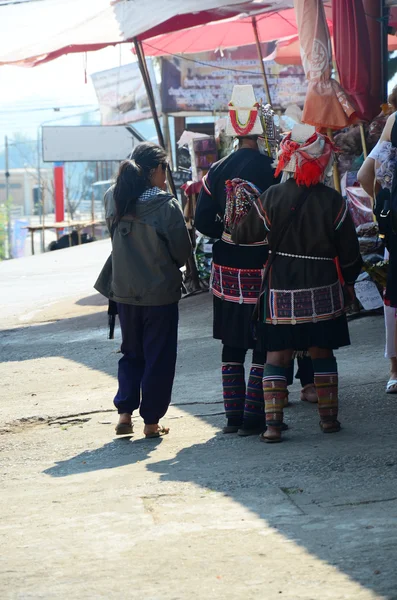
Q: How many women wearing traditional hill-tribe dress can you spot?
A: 2